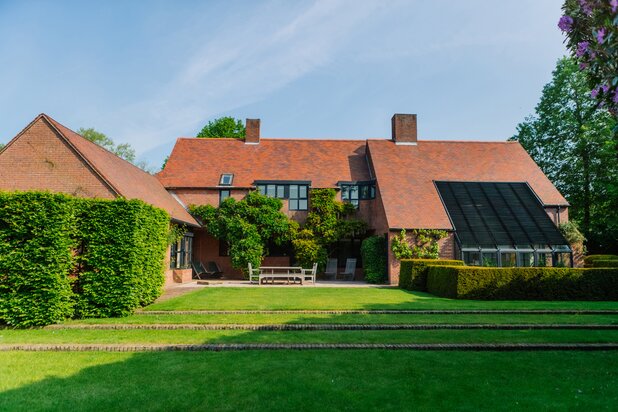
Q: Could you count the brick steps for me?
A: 3